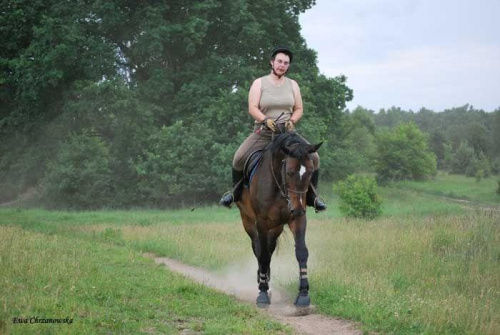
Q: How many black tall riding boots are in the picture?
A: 2